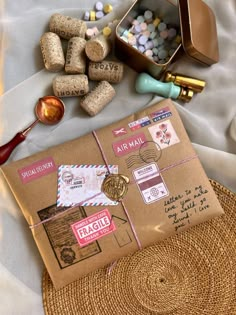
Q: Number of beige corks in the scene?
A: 7